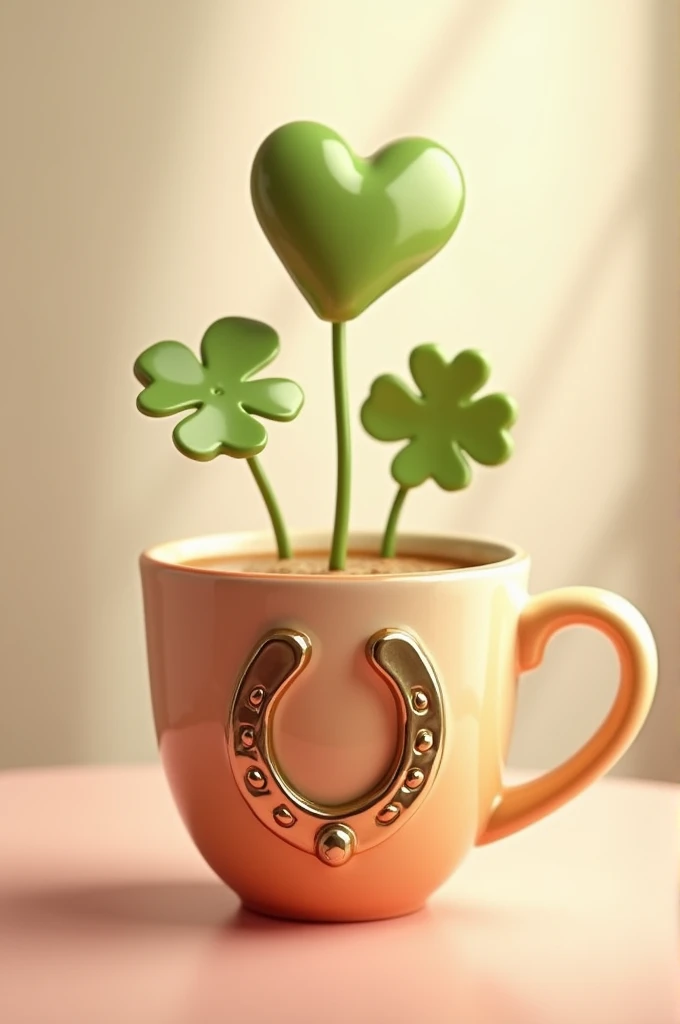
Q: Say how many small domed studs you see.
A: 8